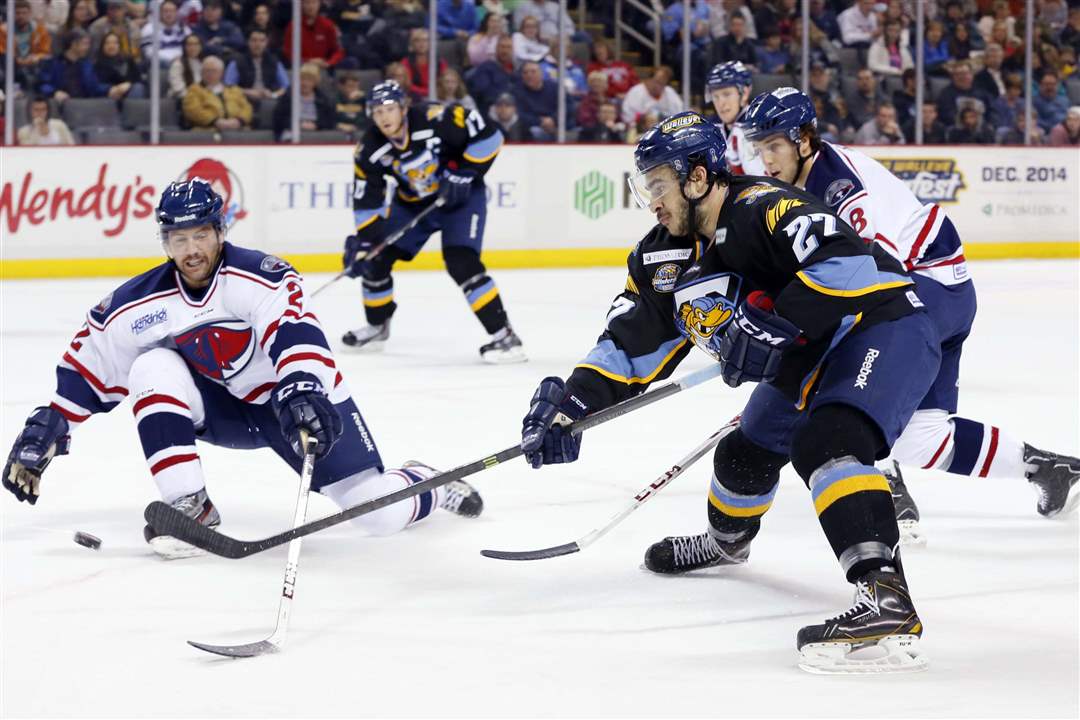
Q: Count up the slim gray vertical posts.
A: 9